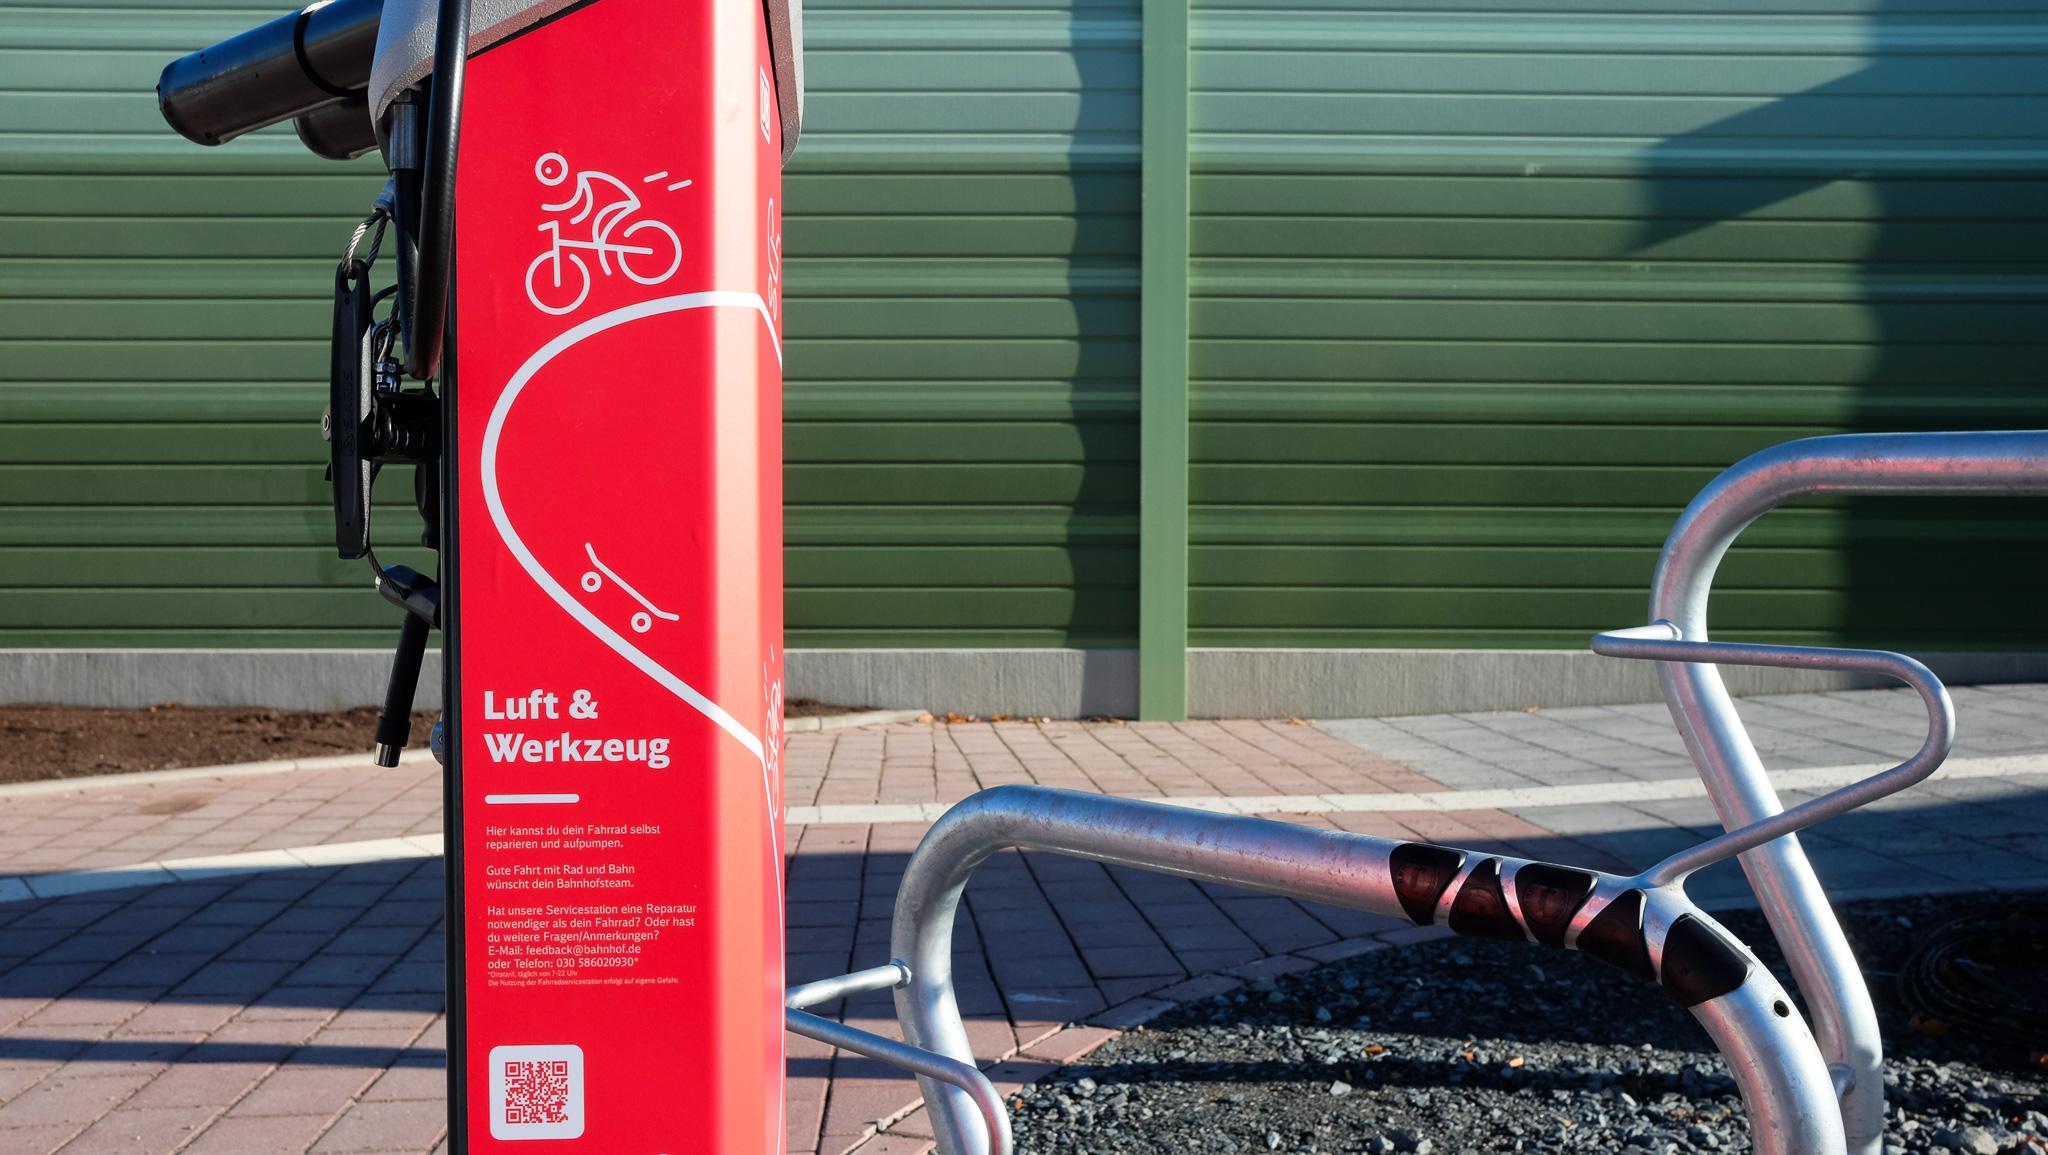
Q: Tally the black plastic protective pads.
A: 5